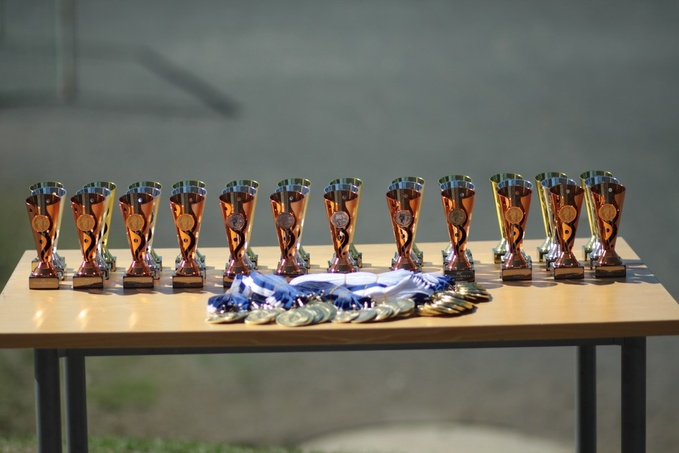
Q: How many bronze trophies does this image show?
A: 12